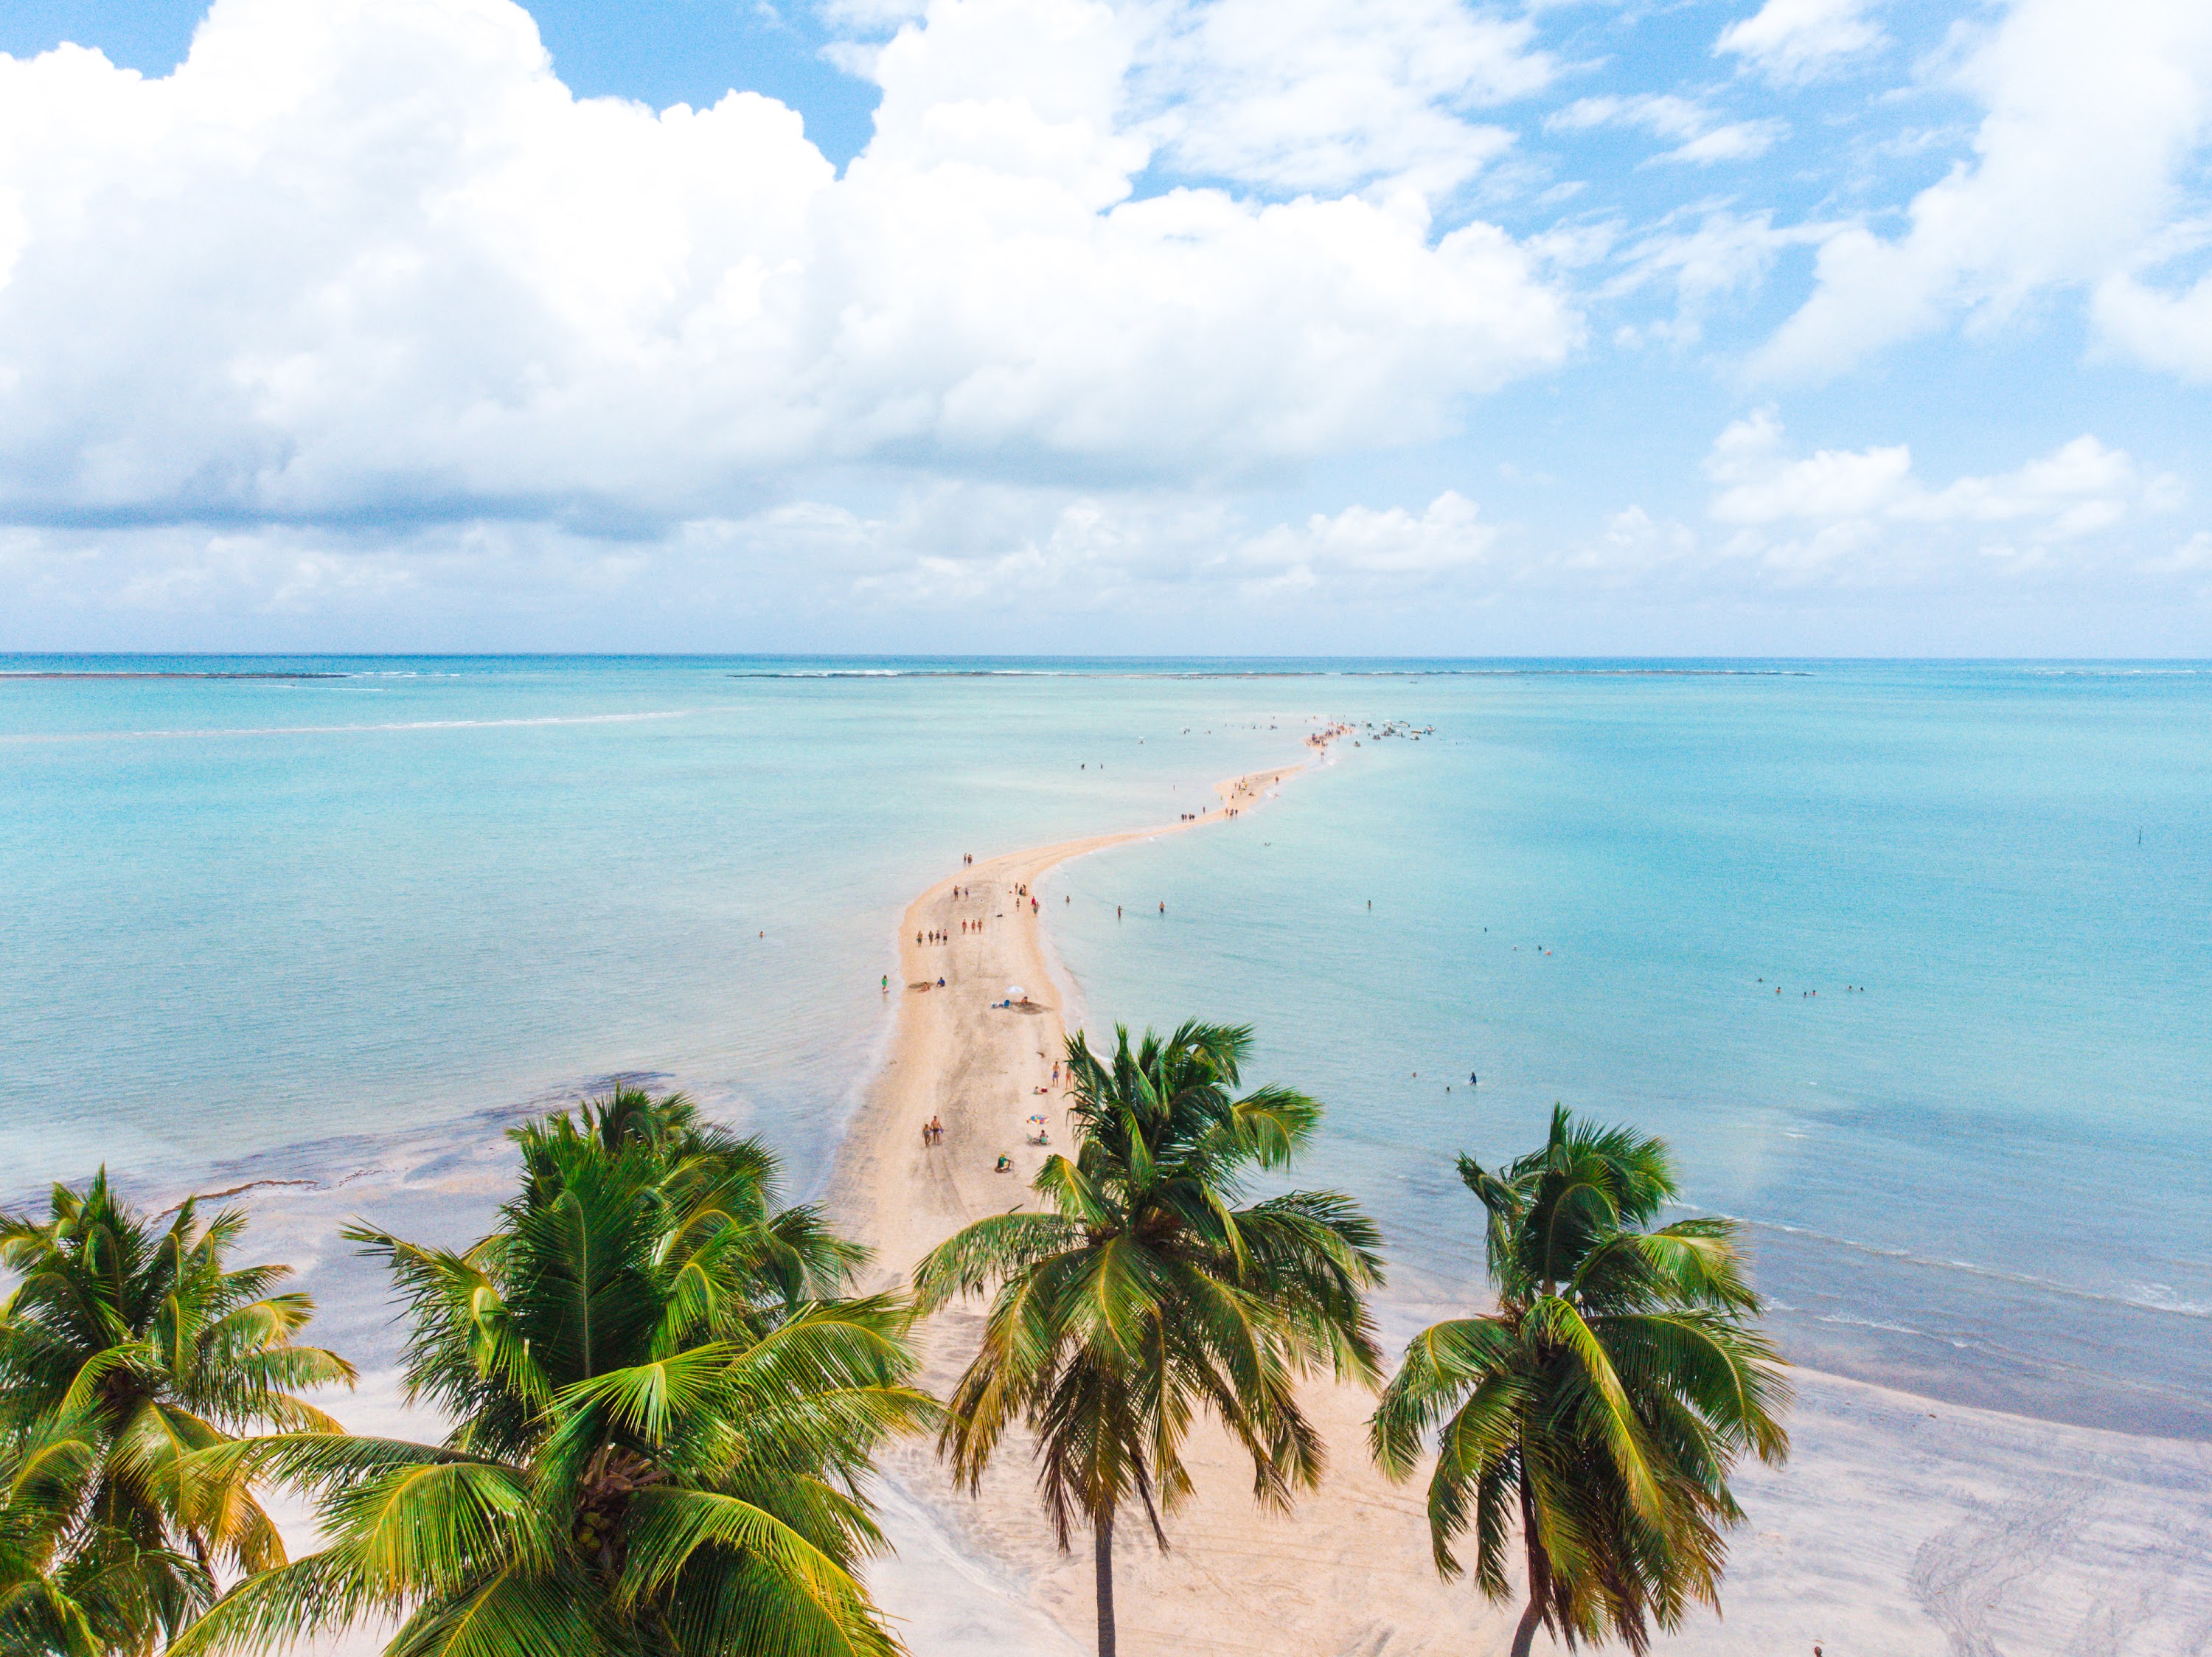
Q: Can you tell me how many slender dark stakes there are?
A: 1